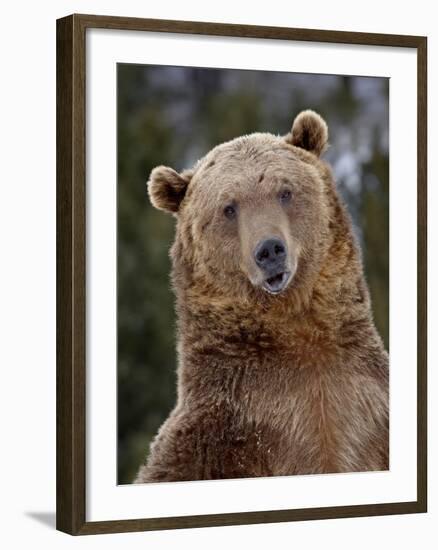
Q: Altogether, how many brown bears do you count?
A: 1